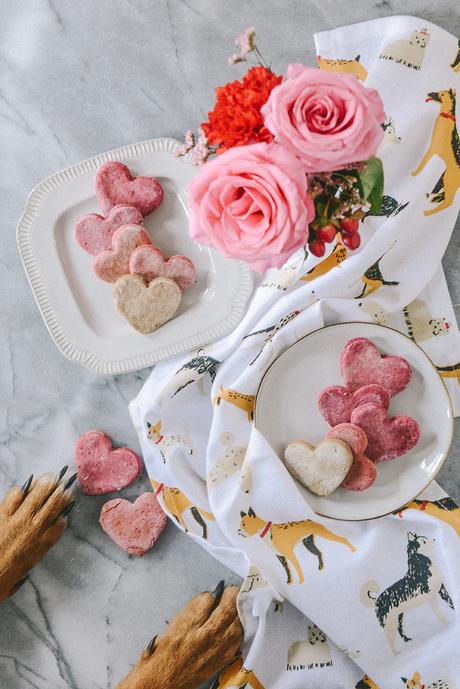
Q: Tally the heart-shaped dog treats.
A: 12